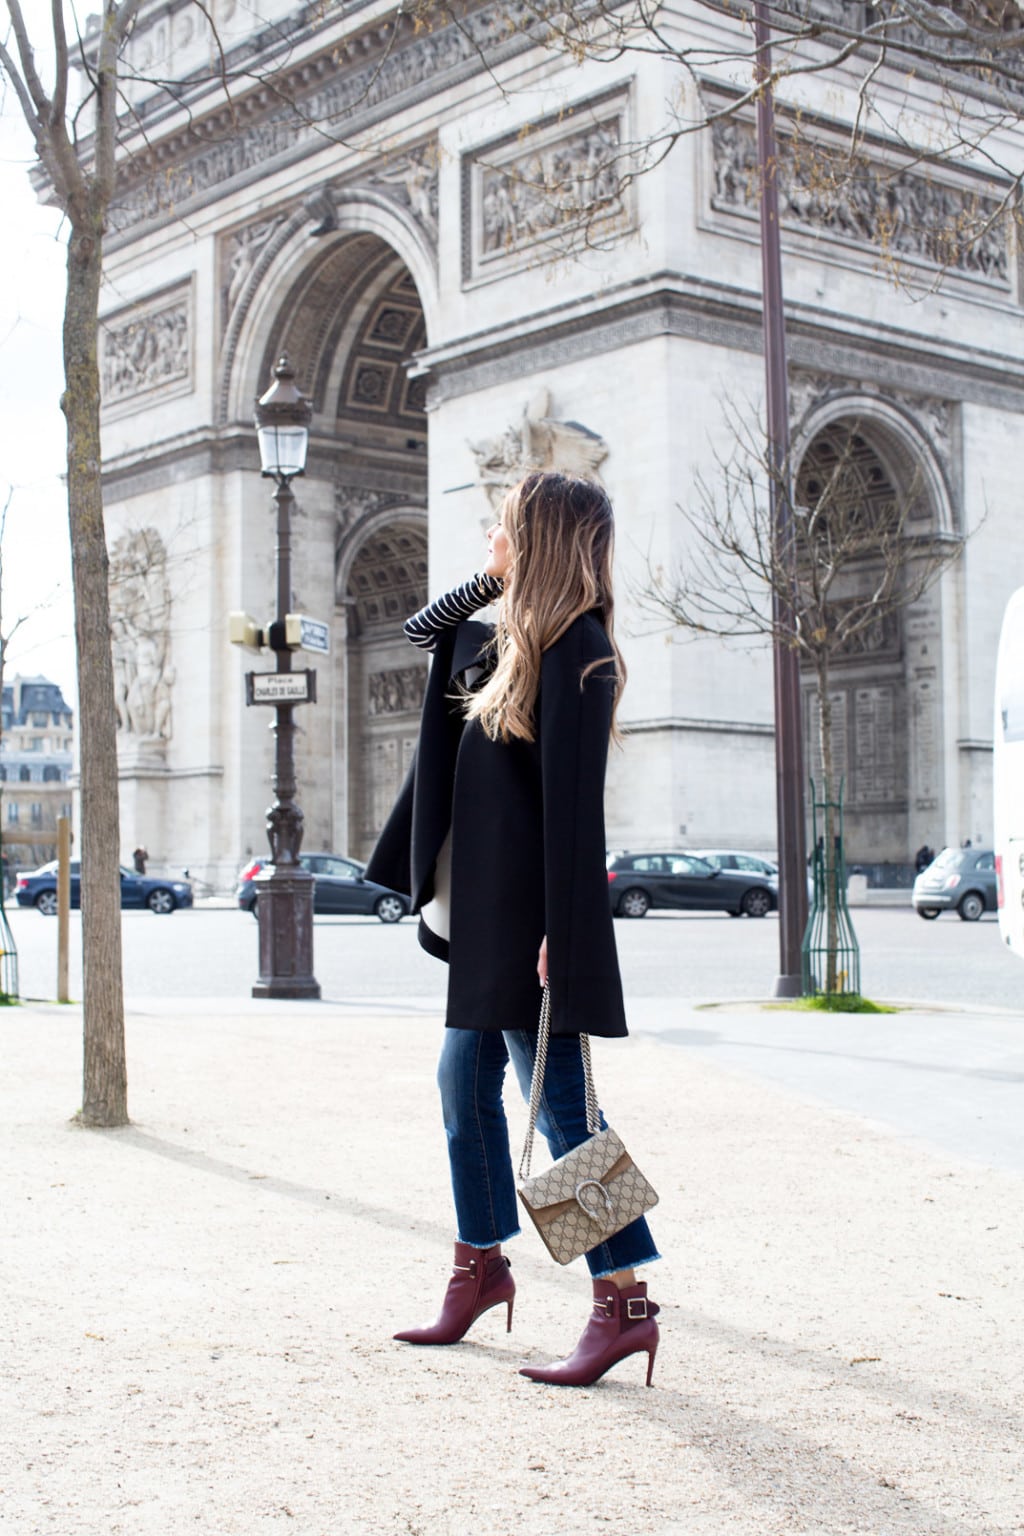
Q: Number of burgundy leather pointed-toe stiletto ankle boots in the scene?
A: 2